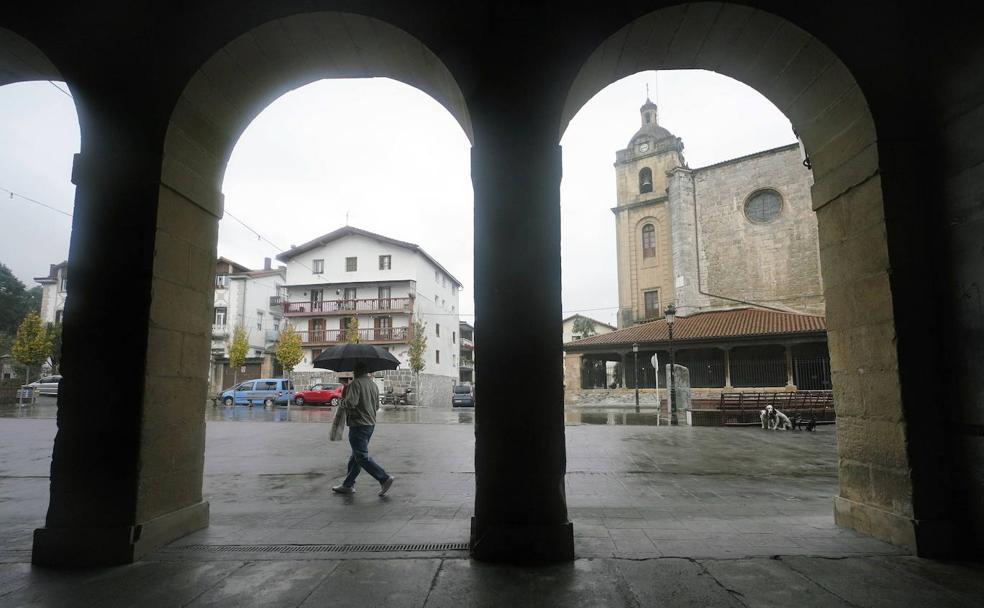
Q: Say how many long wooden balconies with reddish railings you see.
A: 2